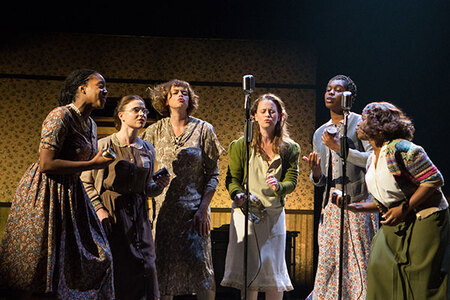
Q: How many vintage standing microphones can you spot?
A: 2